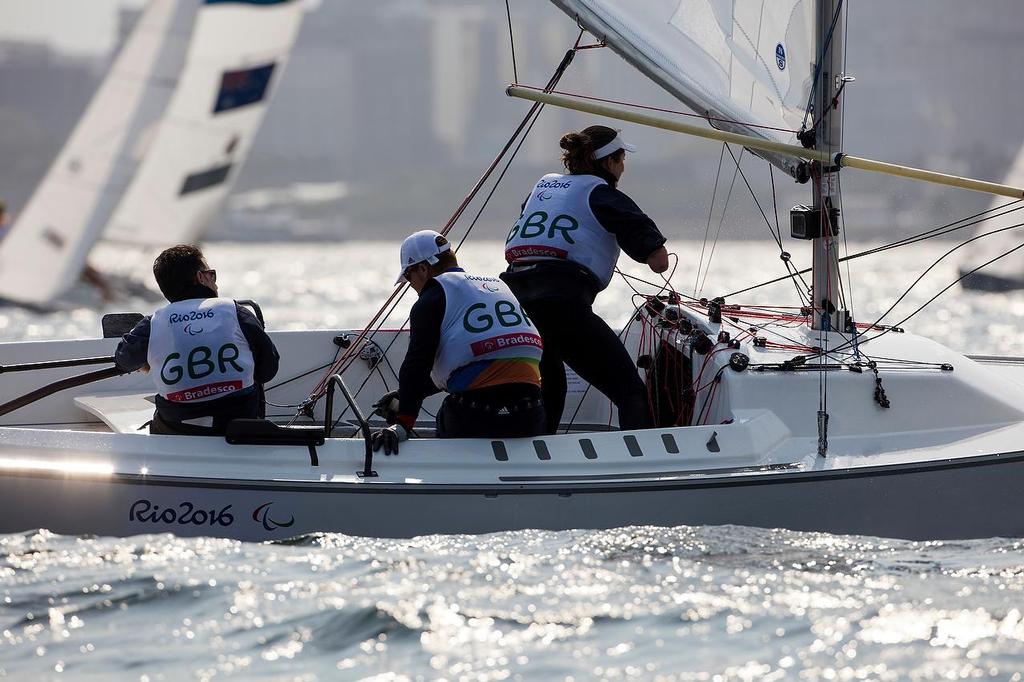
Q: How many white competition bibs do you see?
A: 3